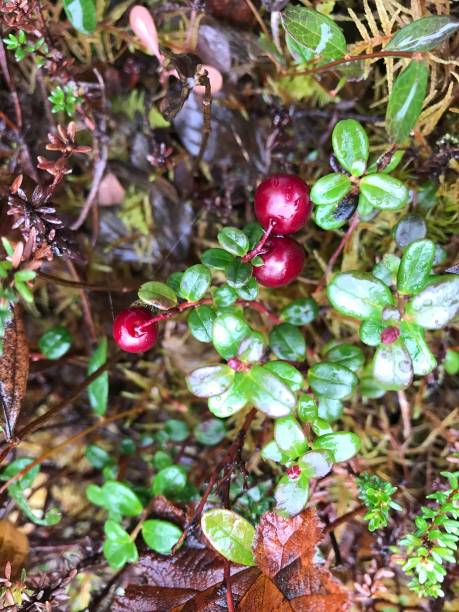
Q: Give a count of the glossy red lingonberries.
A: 3